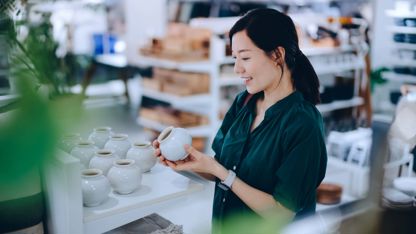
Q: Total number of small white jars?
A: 9